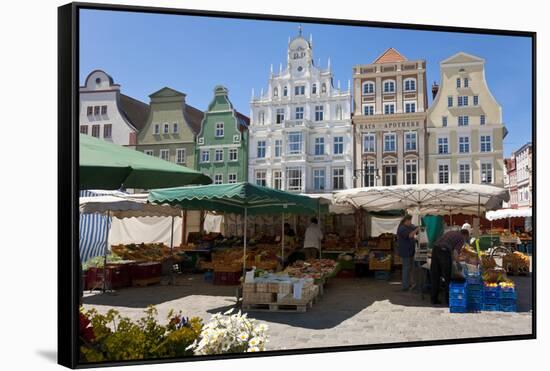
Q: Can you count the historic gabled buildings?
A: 6